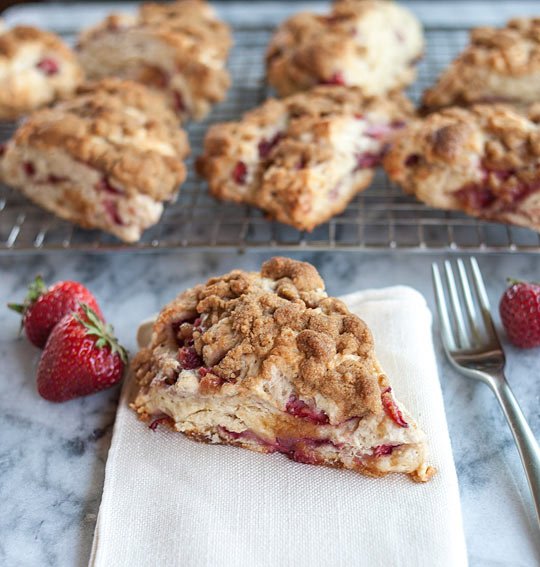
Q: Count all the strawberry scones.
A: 8